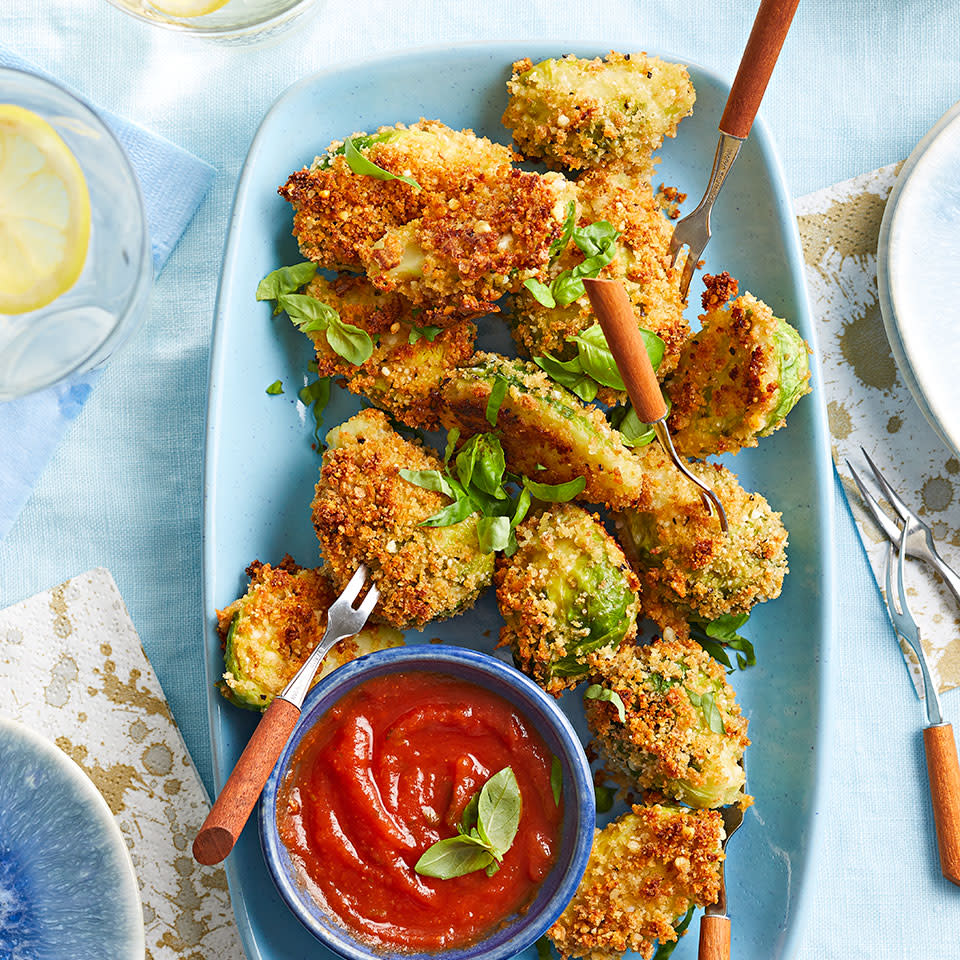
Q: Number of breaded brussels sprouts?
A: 13